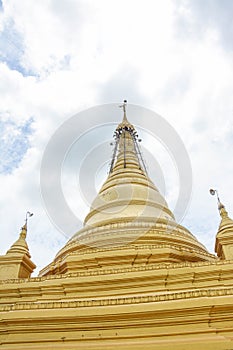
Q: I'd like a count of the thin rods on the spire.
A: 4